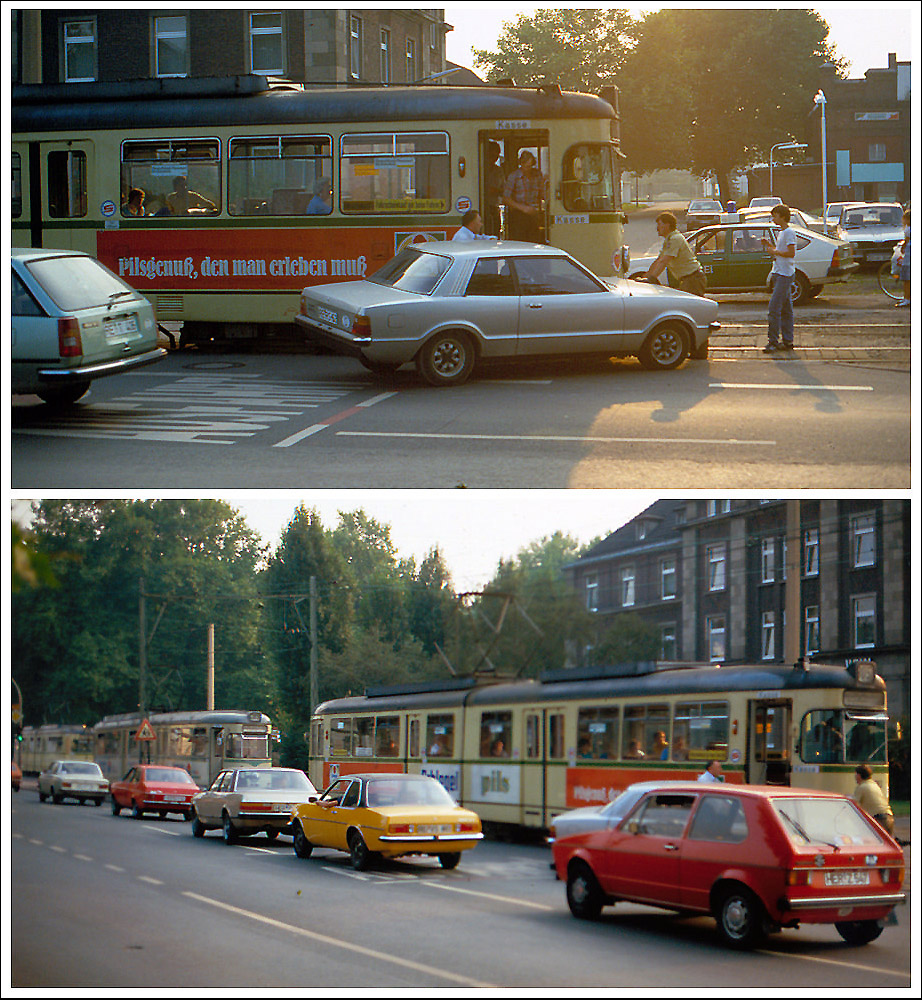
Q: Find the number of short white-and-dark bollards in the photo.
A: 0